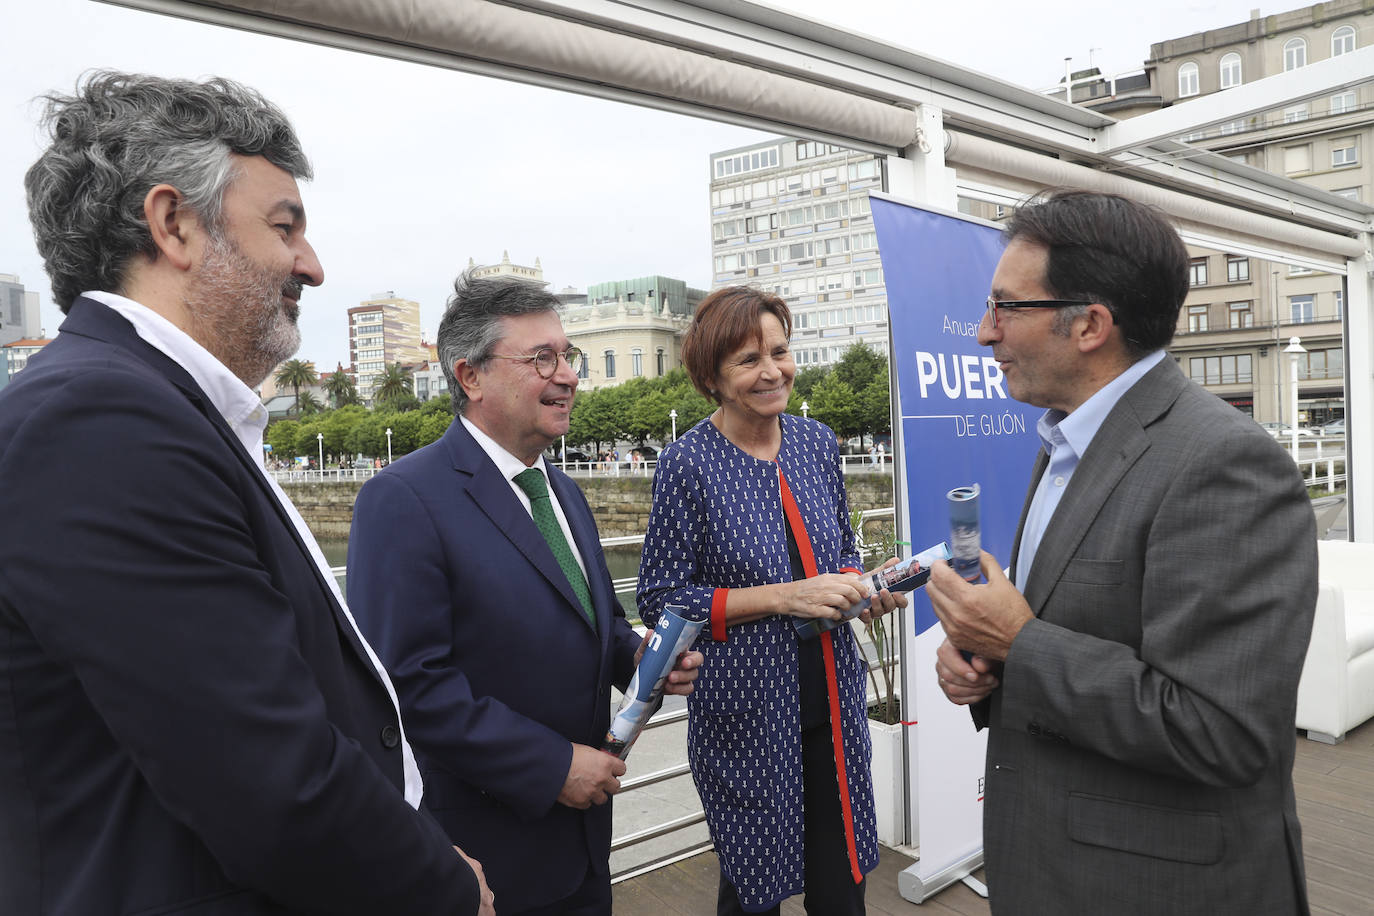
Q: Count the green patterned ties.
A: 1